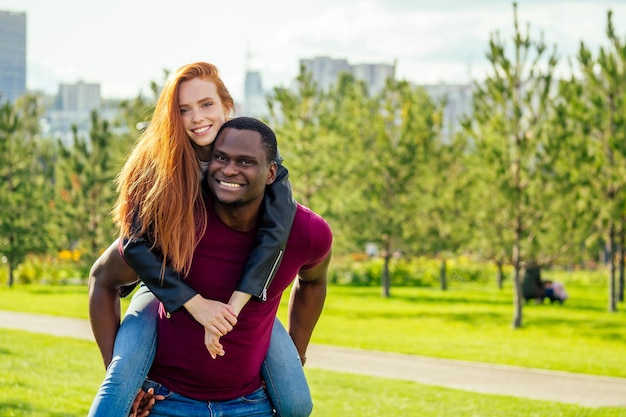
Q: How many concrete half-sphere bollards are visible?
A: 0